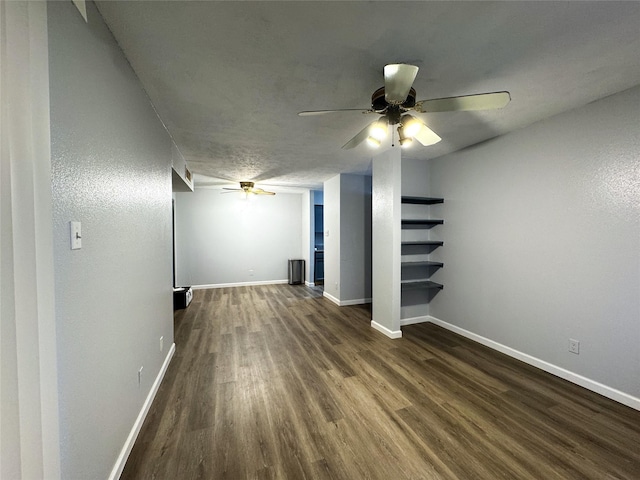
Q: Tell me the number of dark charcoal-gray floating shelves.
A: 5